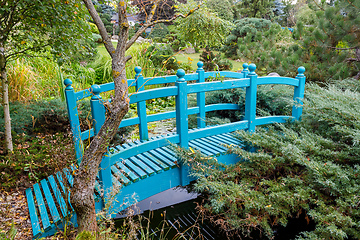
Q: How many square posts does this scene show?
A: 8